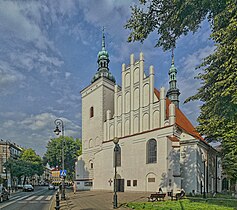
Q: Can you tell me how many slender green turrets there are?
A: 2